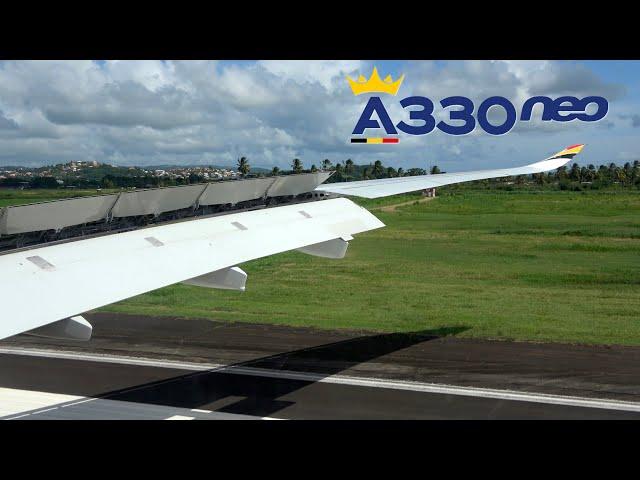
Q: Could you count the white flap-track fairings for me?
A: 3